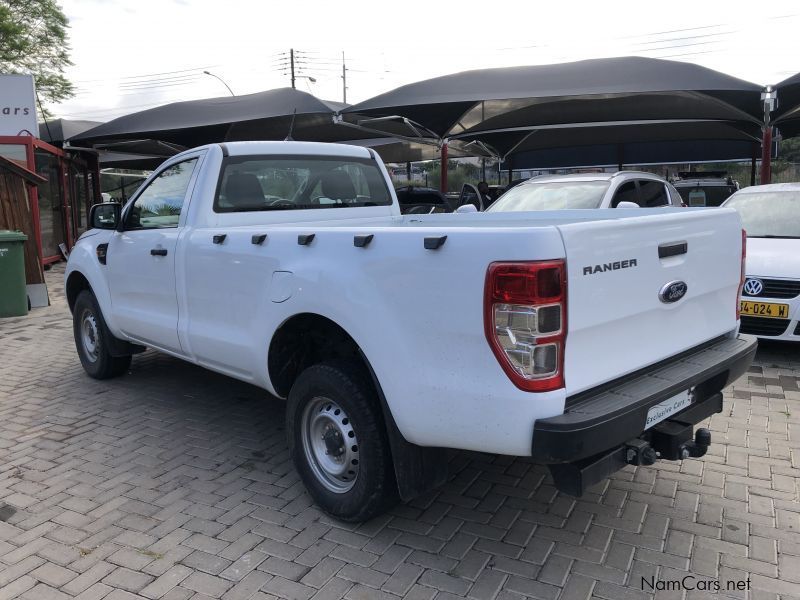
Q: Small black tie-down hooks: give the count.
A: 5